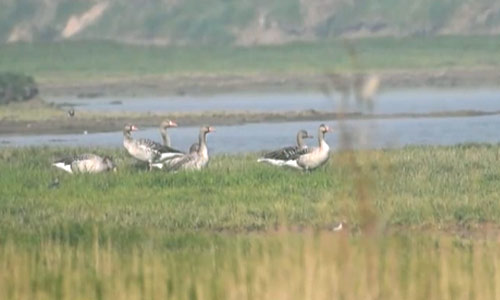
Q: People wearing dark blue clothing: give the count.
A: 0